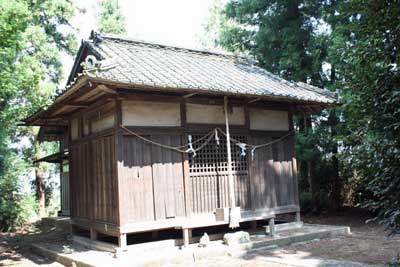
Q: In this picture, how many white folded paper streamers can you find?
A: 4